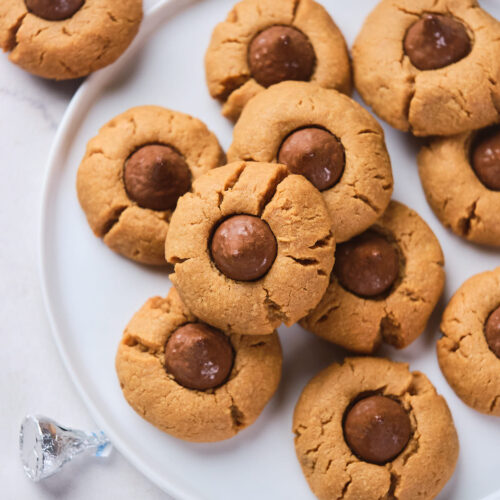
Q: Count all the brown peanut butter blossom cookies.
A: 11